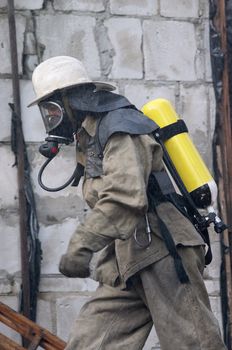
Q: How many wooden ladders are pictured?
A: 1